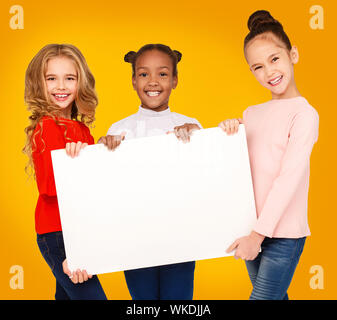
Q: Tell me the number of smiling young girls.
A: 3